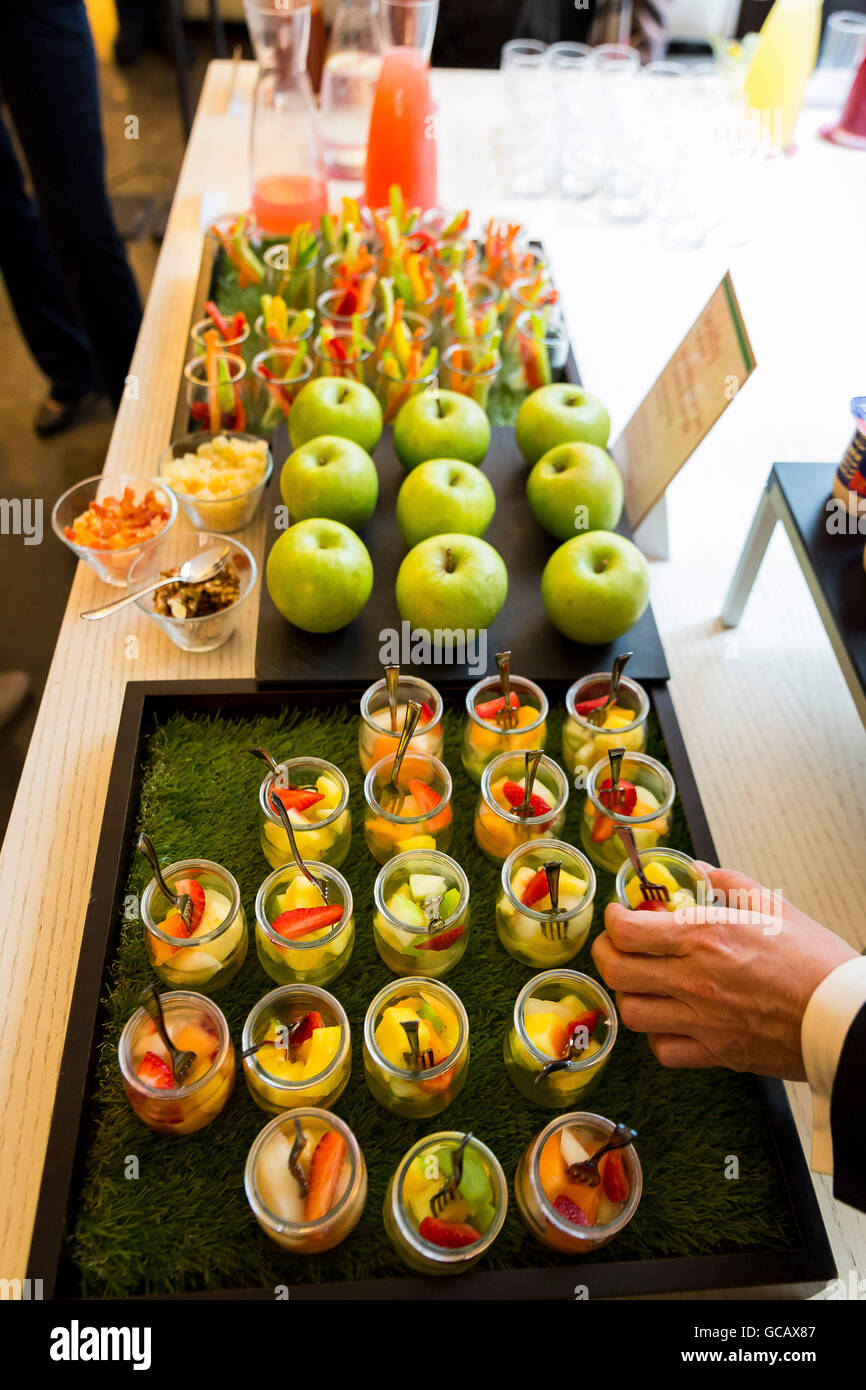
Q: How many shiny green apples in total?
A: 9